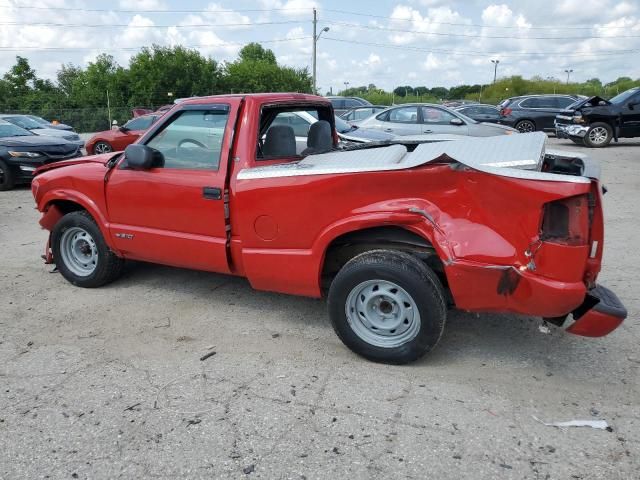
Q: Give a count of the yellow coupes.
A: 0